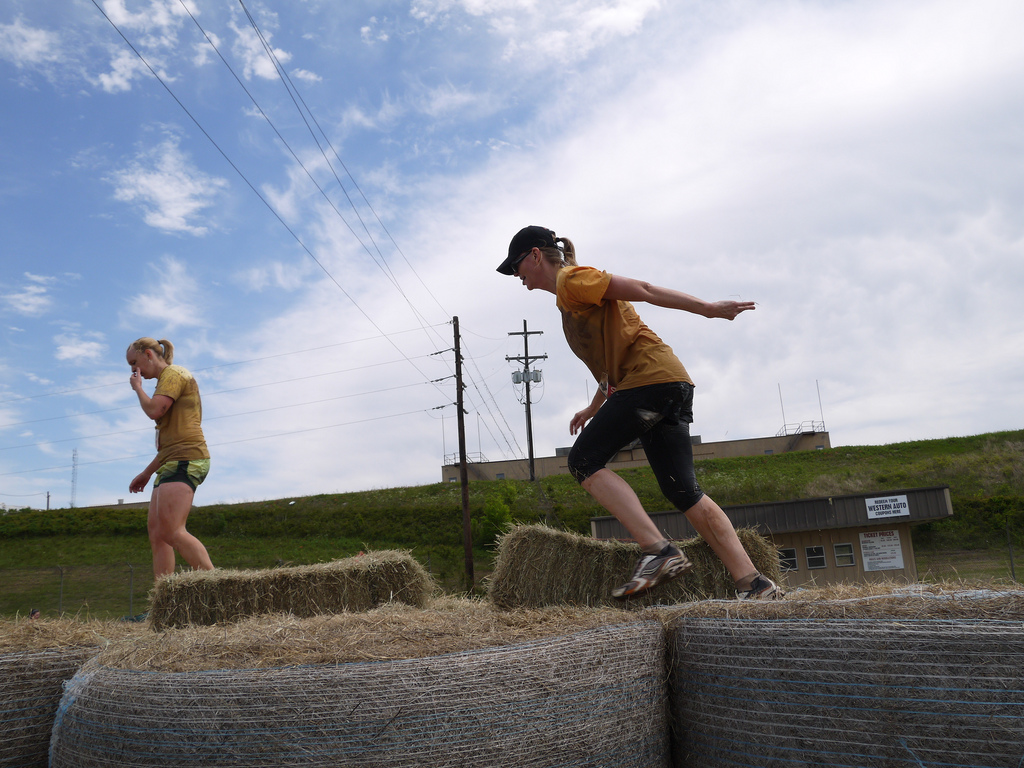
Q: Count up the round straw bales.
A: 3